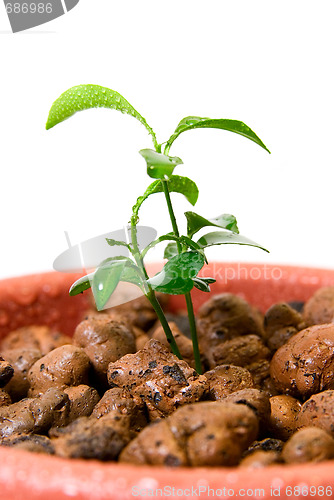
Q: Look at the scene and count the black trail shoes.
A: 0